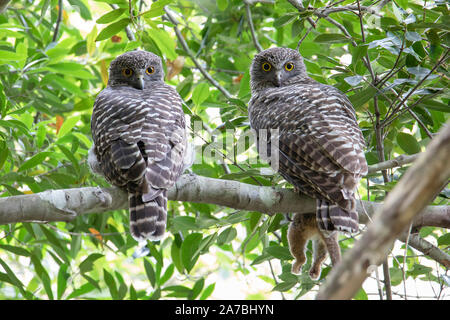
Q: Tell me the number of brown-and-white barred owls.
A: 2